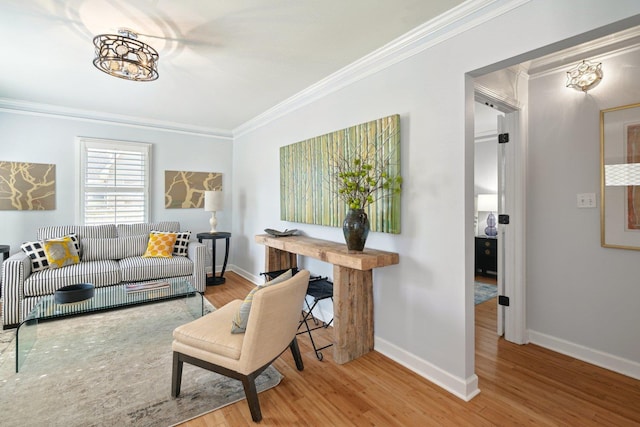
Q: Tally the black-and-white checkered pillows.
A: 2